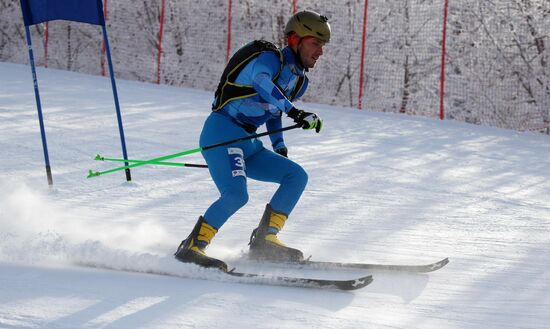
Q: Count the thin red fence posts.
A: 7